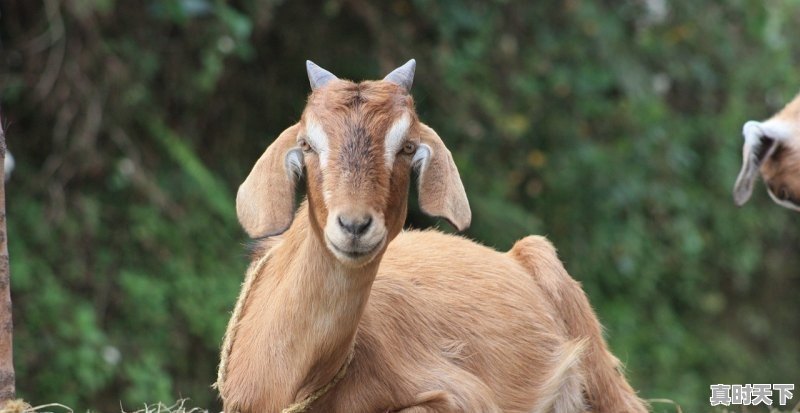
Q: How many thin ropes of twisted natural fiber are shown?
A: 1